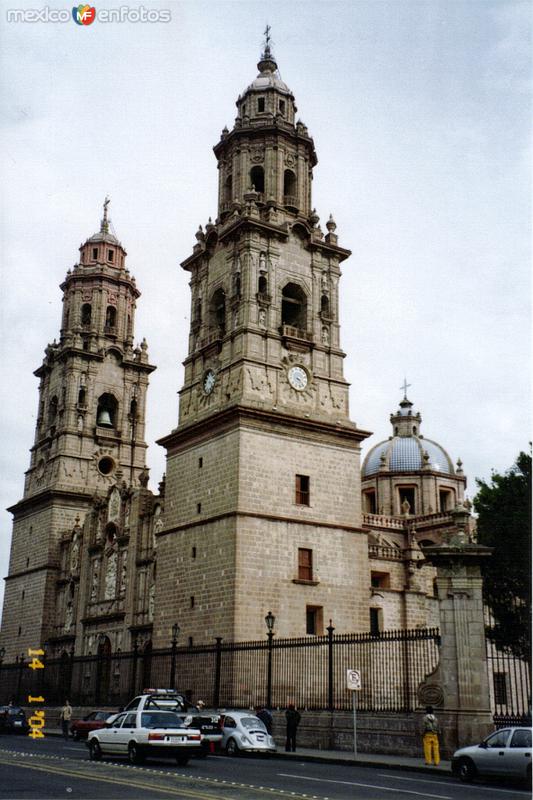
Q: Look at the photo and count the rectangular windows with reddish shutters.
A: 2